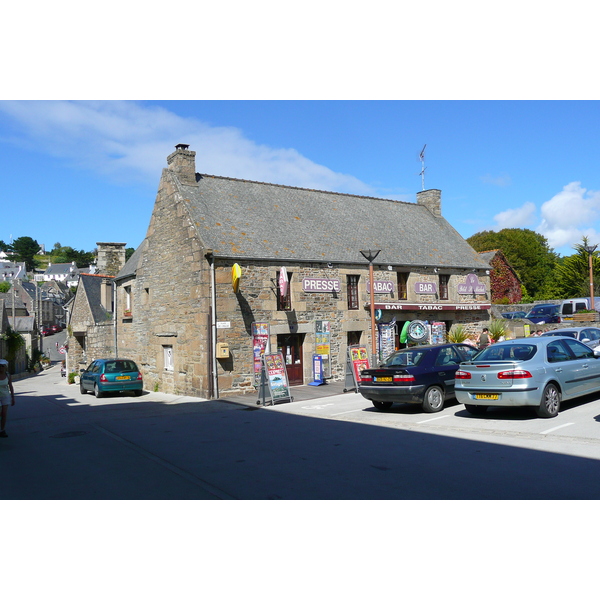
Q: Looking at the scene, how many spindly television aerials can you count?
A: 1